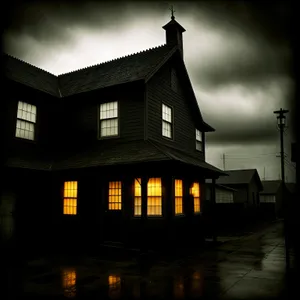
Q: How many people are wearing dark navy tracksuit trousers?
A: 0